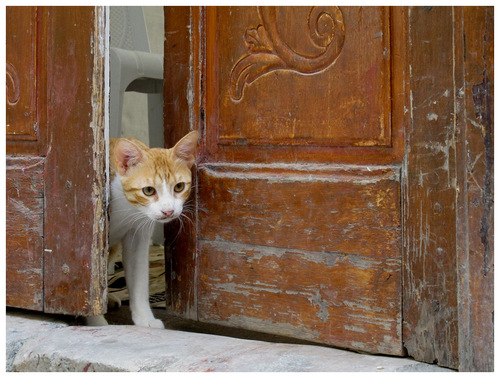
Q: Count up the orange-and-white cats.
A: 1